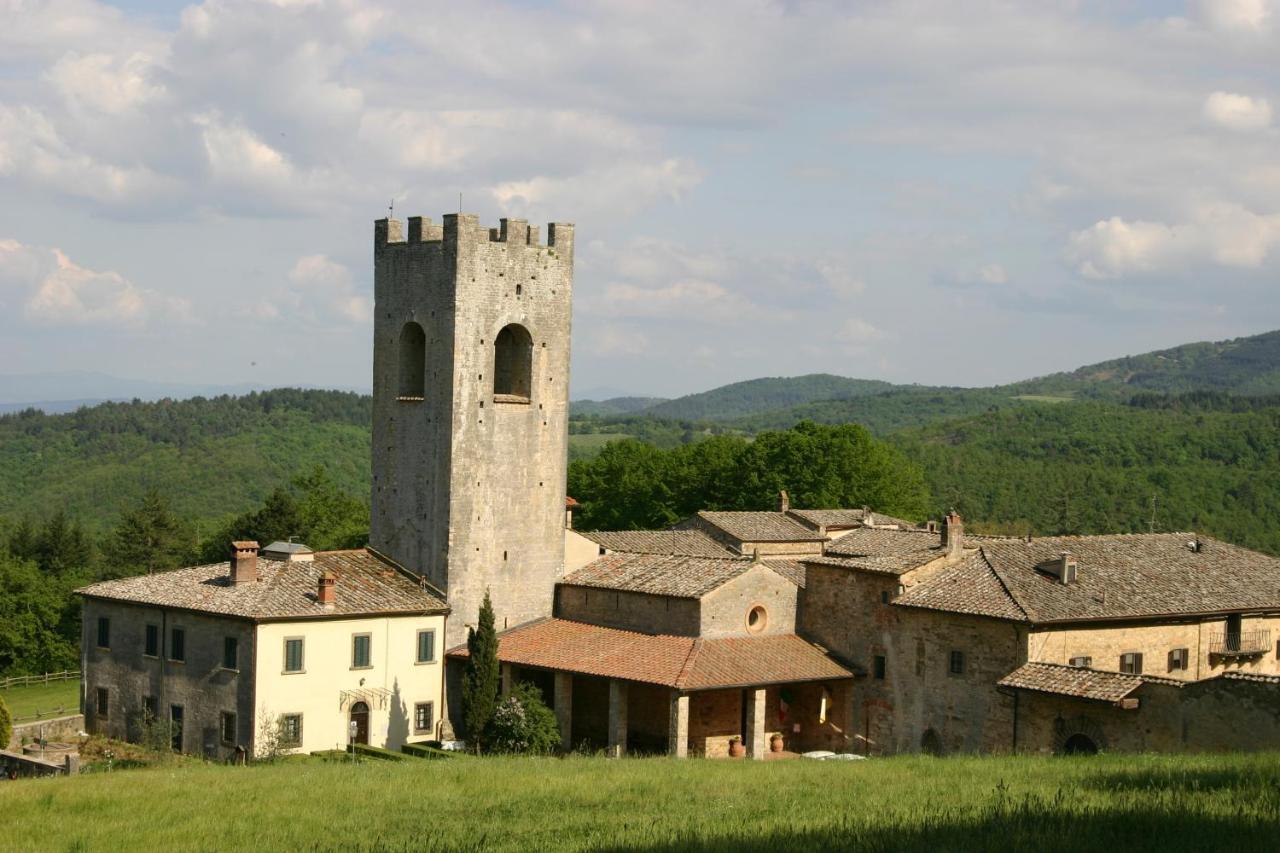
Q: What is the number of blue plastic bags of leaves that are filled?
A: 0